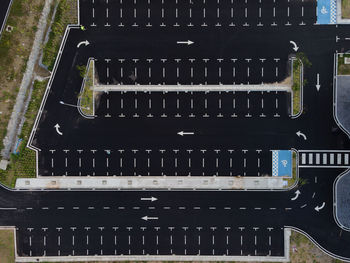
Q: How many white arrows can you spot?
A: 11